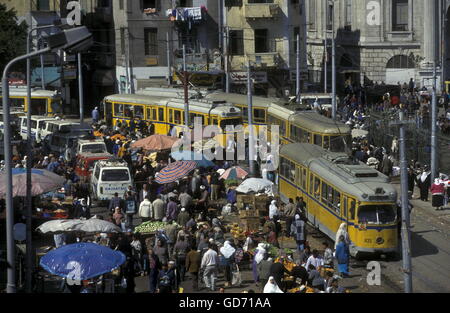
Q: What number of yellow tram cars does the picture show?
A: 4